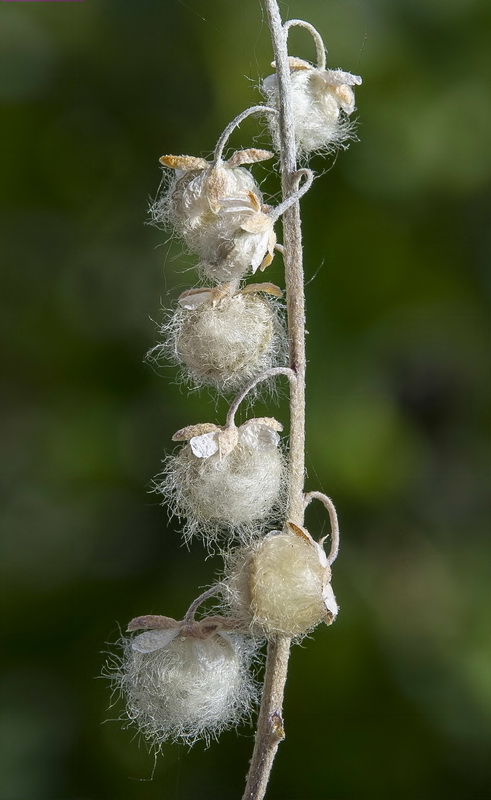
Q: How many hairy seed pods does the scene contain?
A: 7